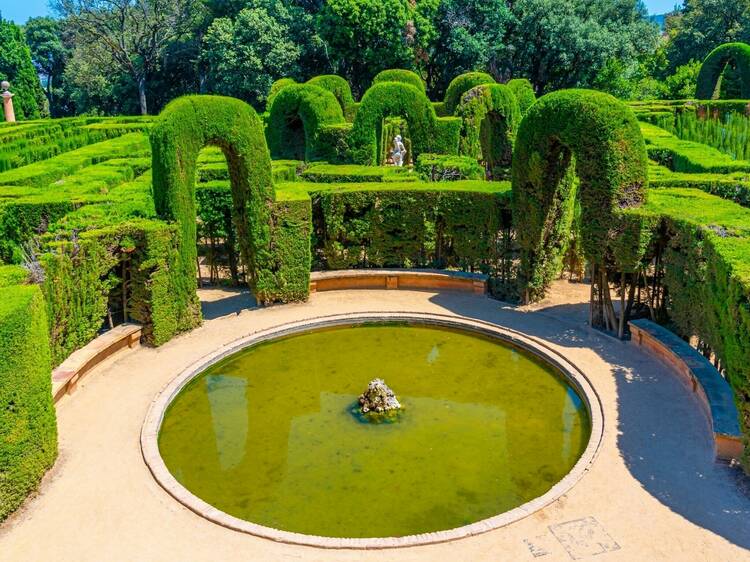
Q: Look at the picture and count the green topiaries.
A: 11